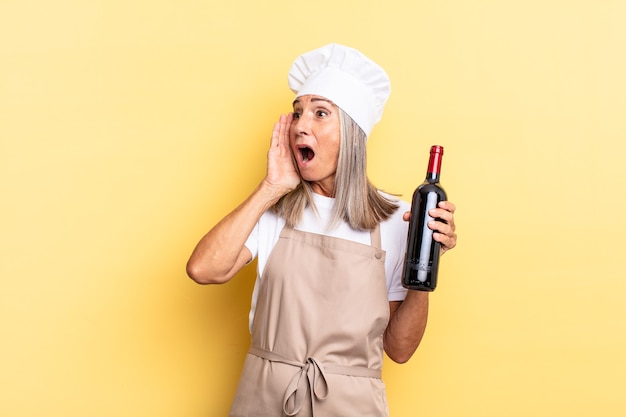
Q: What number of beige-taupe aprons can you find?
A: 1